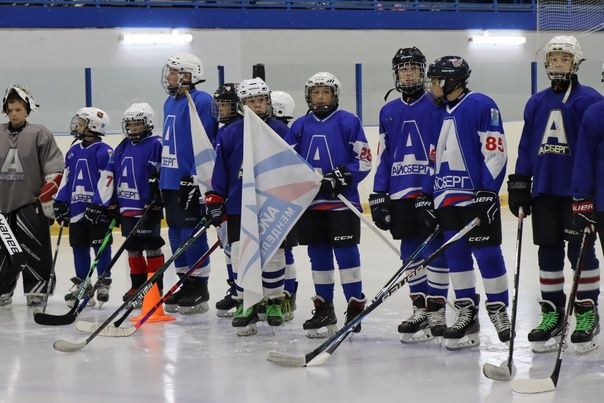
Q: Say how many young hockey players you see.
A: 12